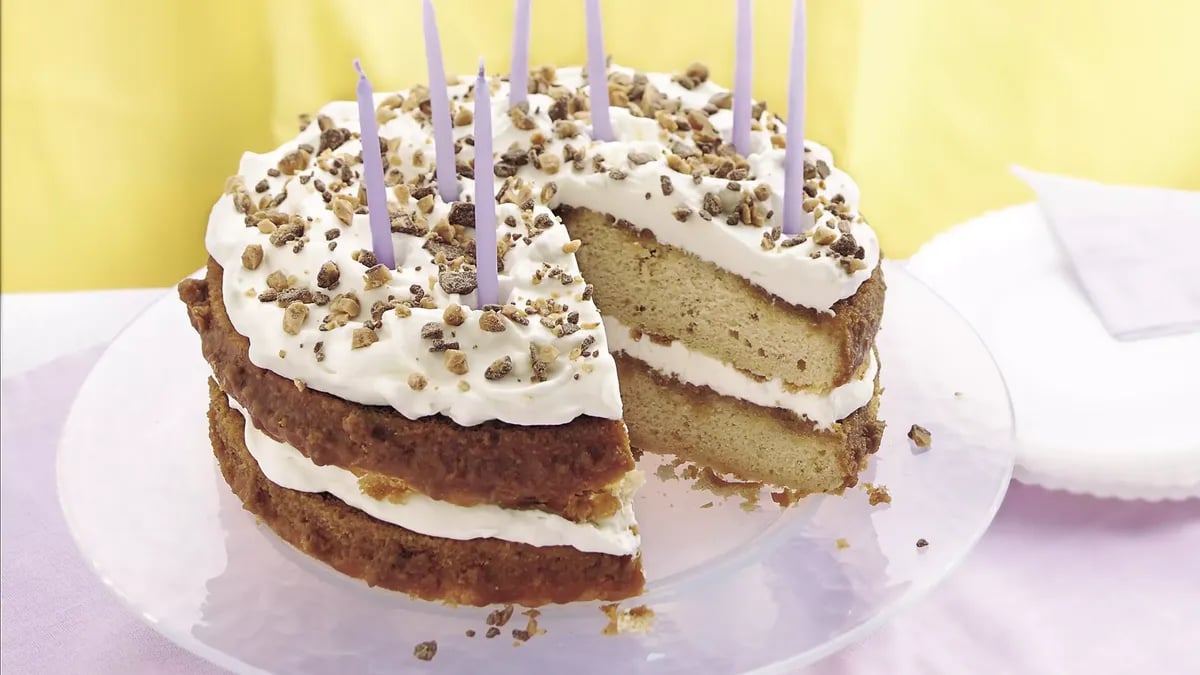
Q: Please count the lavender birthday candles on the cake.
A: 7